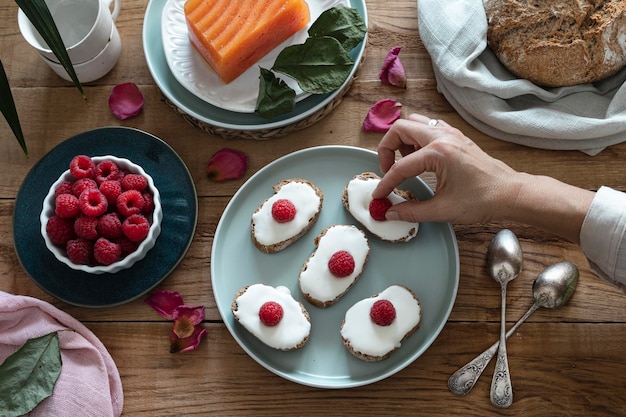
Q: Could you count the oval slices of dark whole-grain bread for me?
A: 5